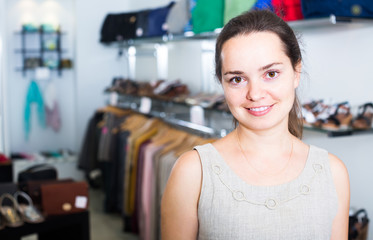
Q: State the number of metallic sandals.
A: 2